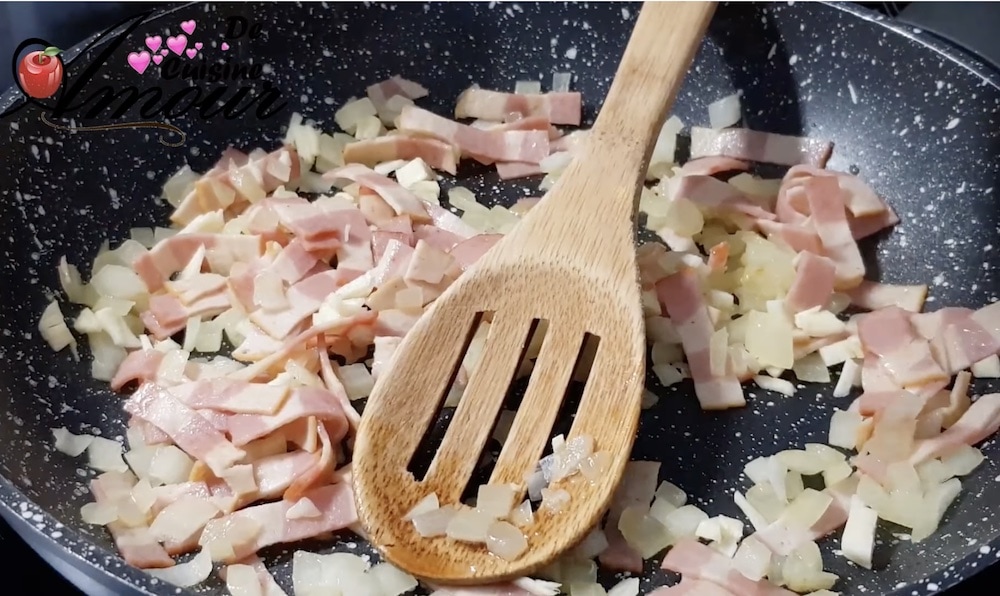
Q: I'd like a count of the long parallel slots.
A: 3